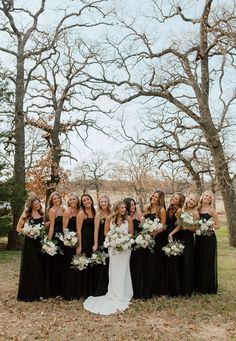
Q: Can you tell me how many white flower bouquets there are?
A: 11